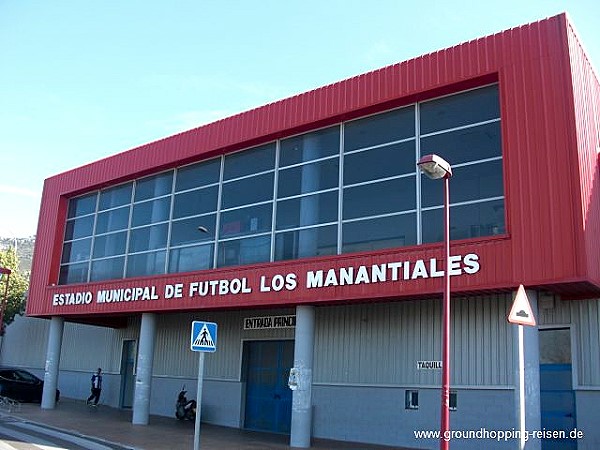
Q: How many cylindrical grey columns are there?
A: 4